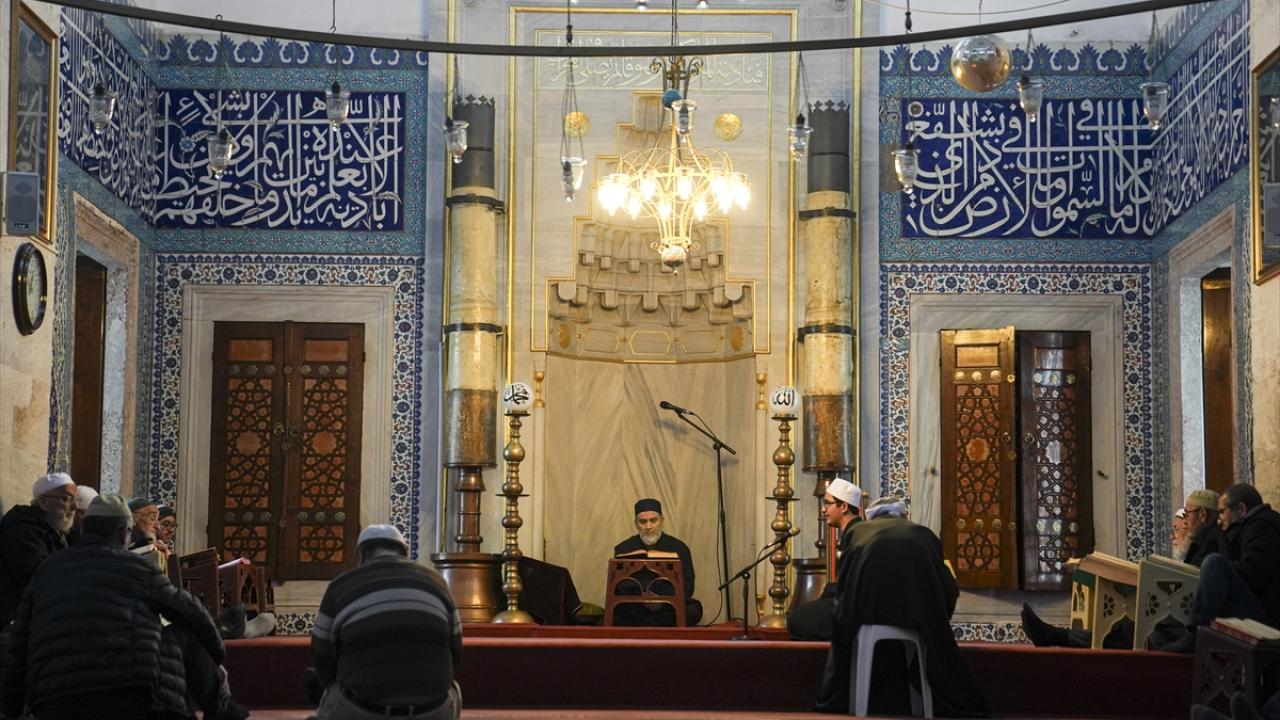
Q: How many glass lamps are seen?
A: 10